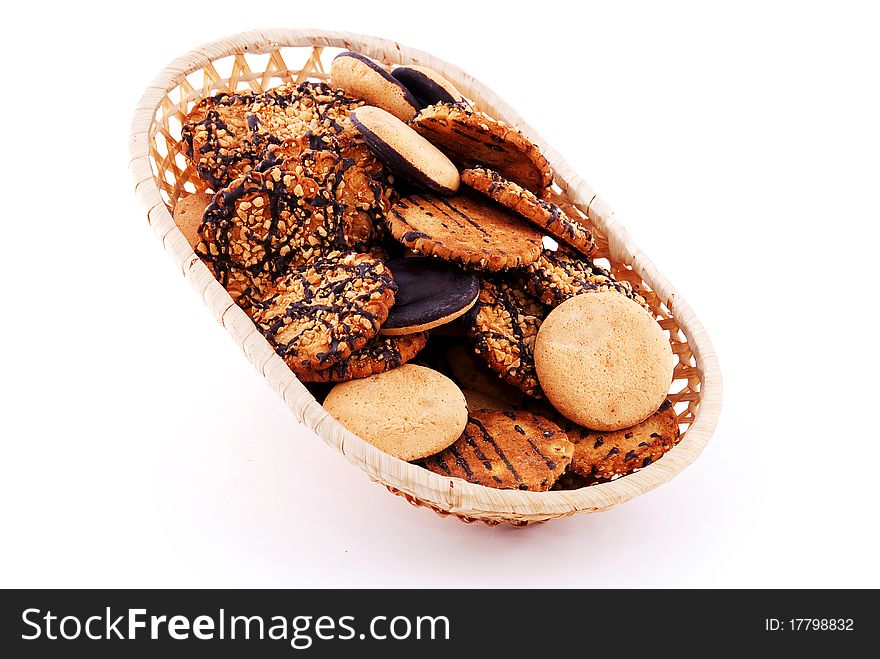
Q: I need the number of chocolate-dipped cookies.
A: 4